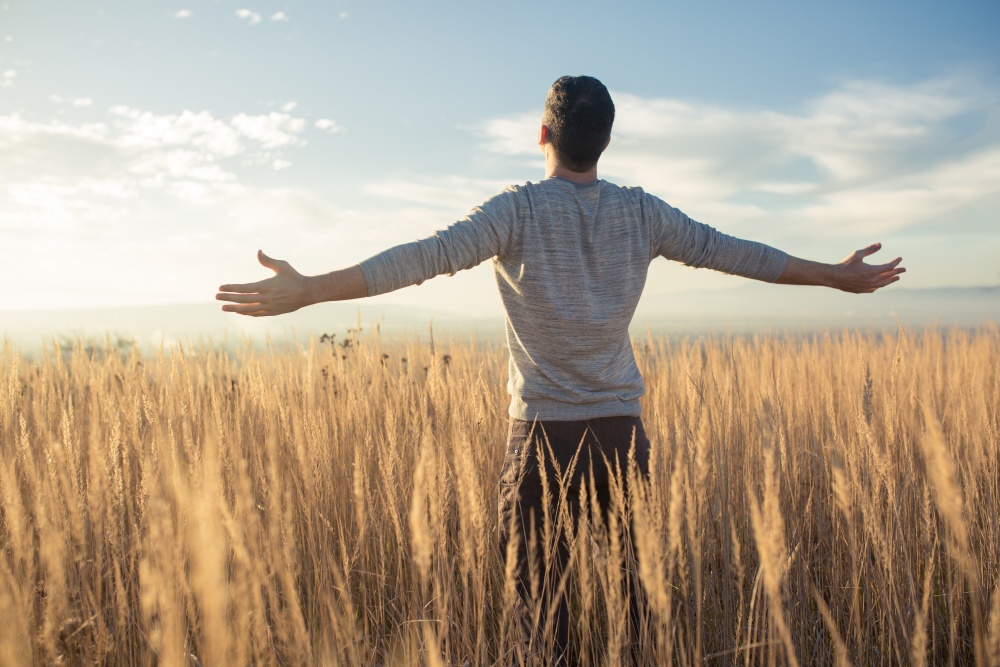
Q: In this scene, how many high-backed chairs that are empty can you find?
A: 0